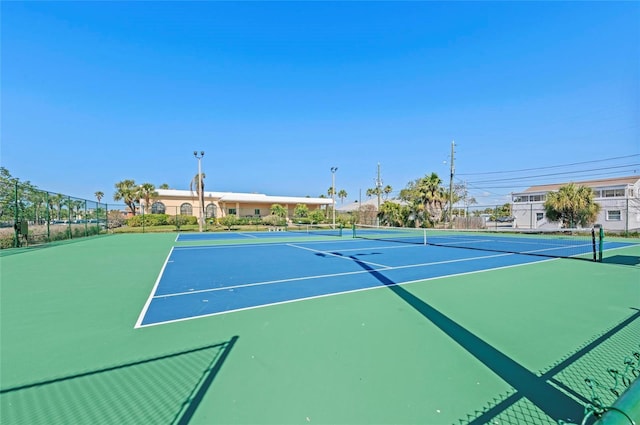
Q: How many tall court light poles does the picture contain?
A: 2